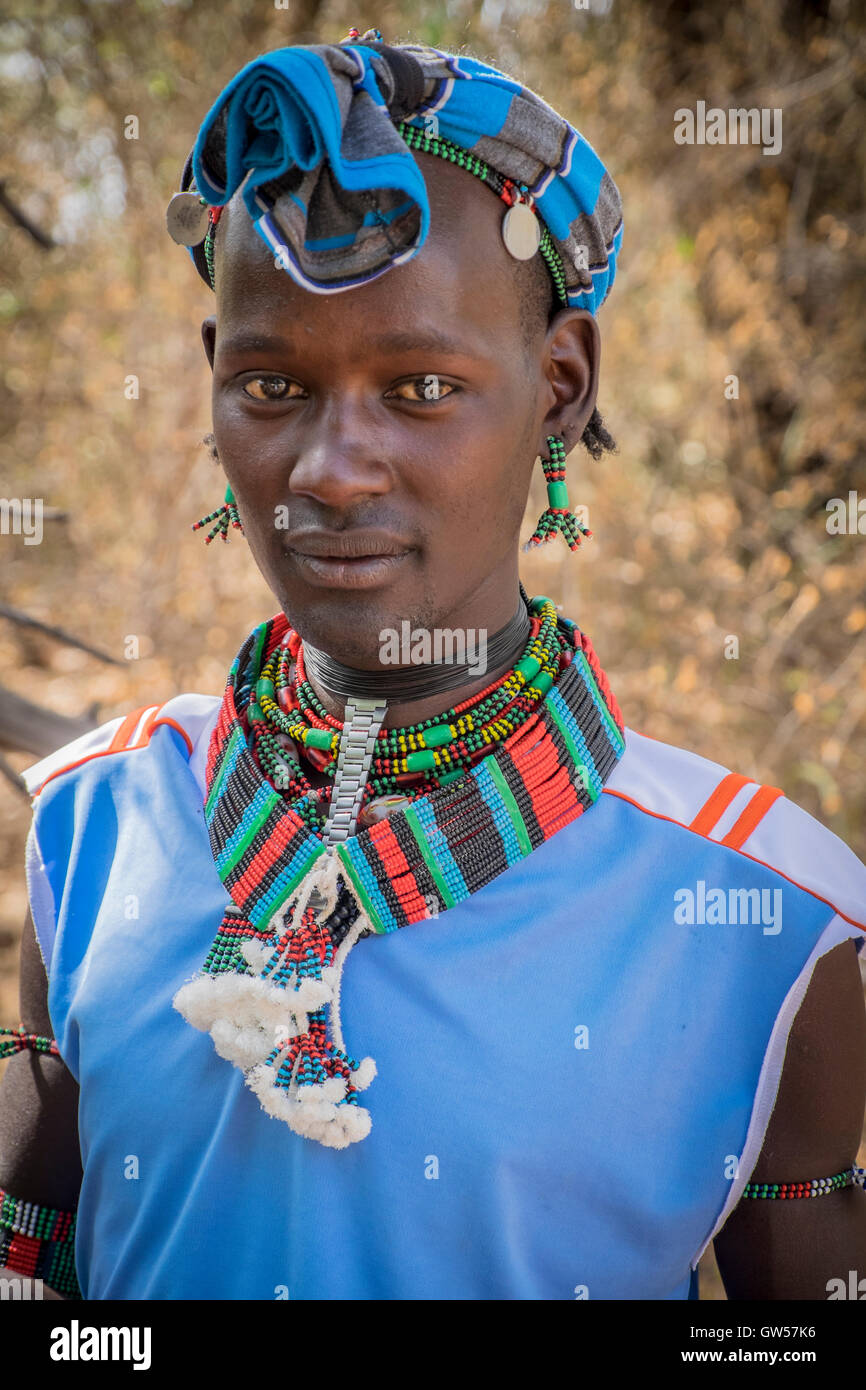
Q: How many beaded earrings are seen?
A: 2